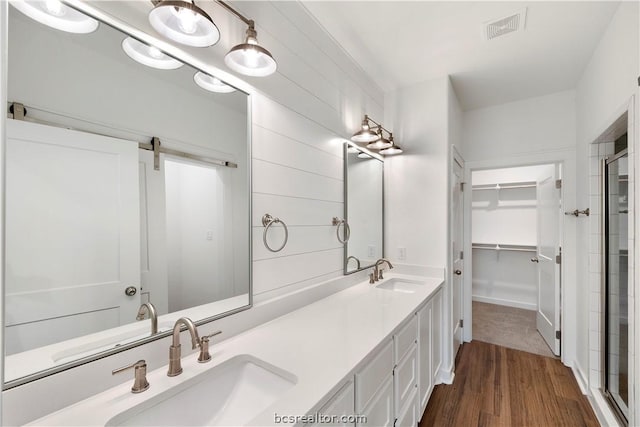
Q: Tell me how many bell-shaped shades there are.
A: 5